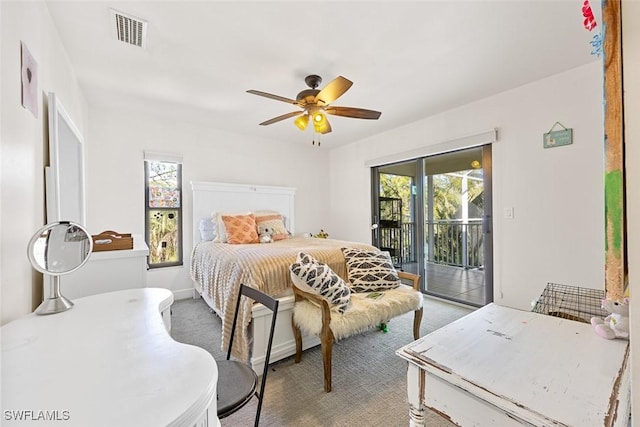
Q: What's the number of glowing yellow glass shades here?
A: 3